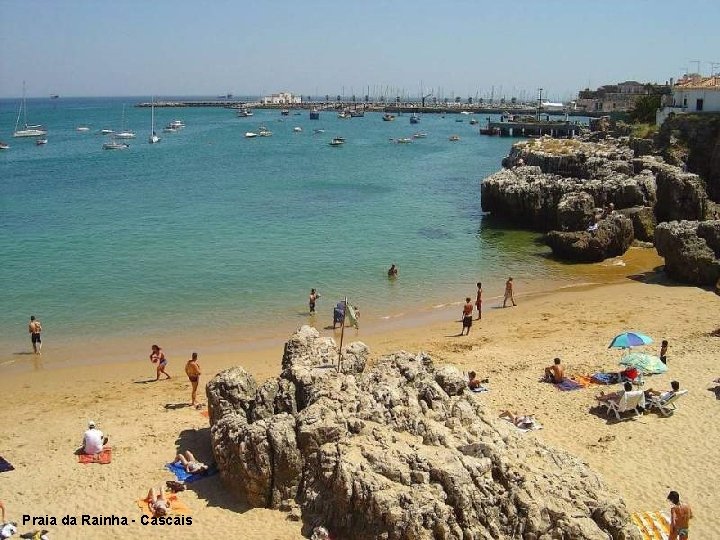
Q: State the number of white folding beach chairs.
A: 2